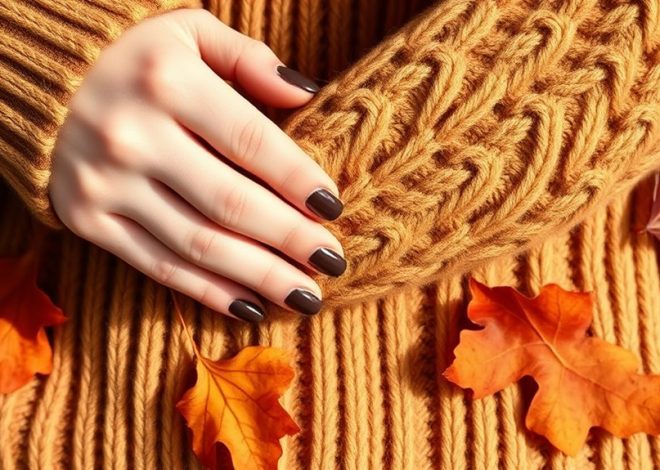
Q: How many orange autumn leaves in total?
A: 3